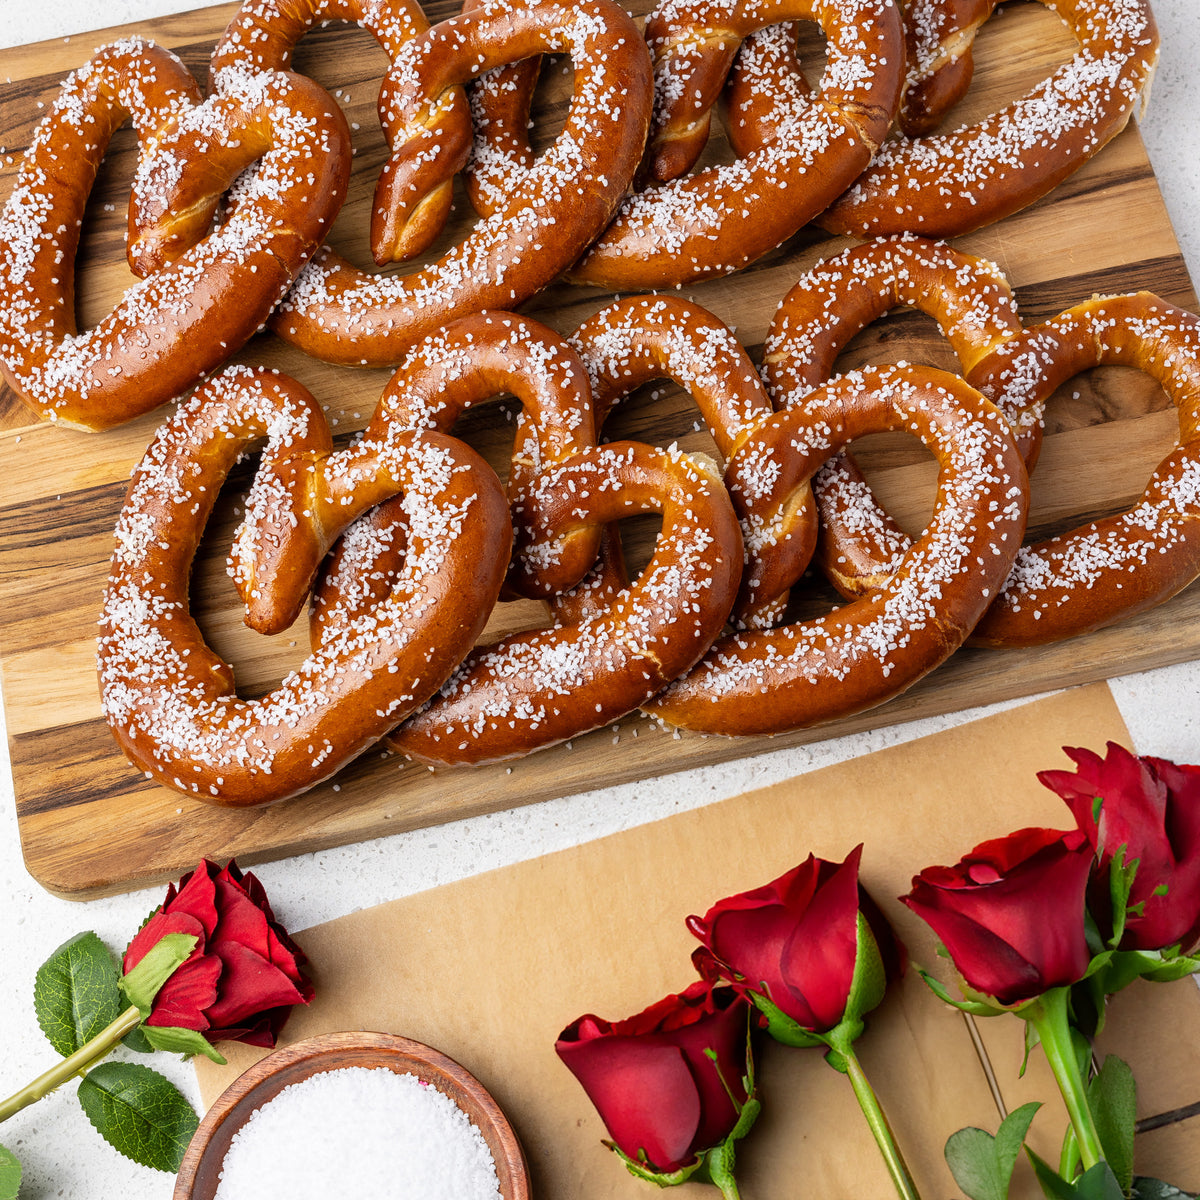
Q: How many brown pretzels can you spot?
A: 8